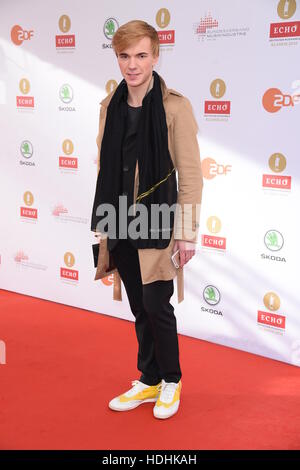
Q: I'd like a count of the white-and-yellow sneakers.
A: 2